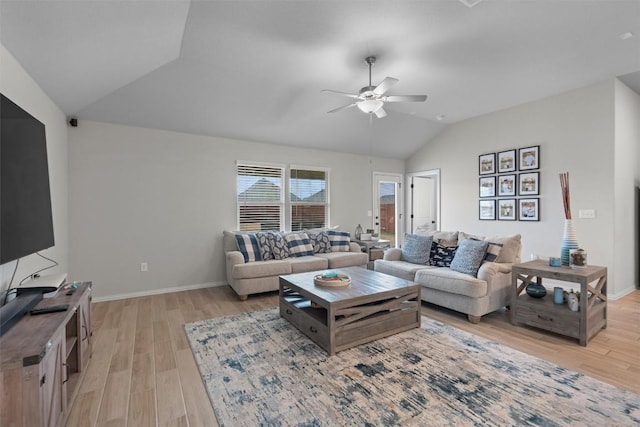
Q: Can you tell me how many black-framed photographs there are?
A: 9